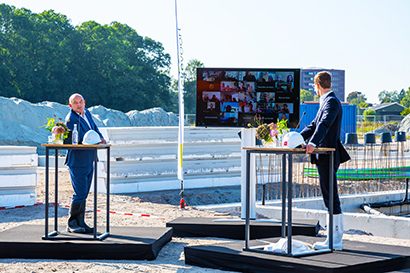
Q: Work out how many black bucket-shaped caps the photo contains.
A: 4